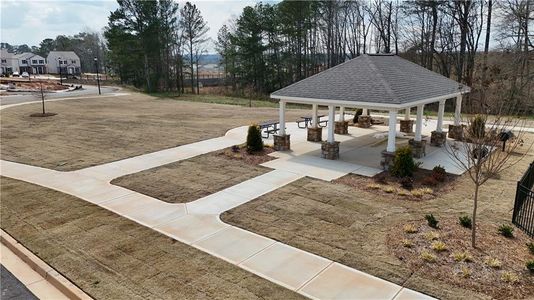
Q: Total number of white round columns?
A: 10